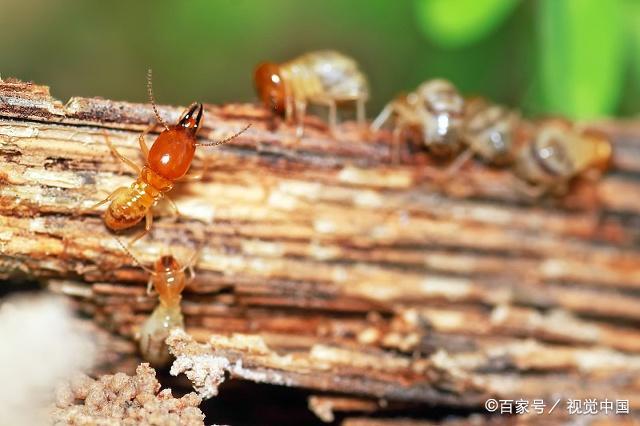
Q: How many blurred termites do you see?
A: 4